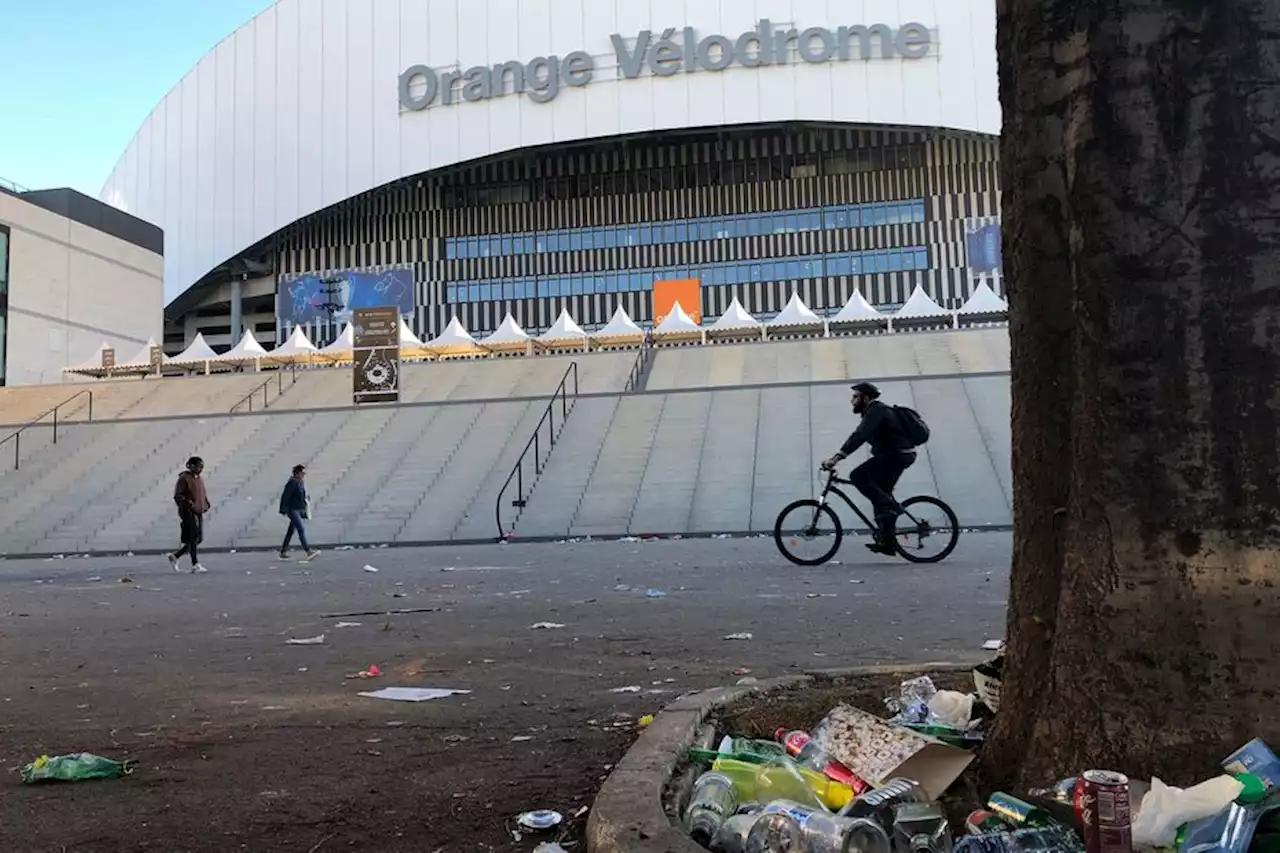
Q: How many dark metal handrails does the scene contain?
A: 4